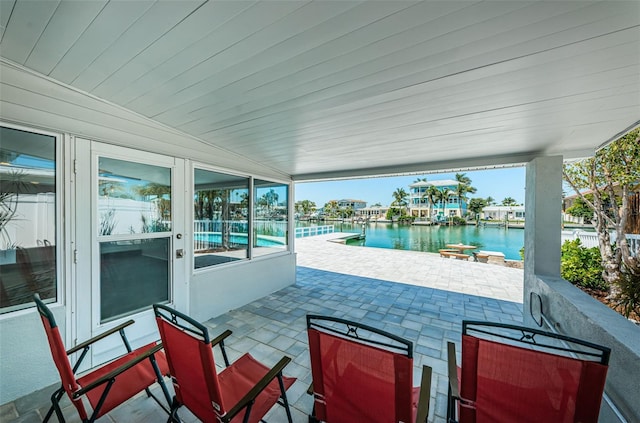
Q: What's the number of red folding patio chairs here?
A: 4